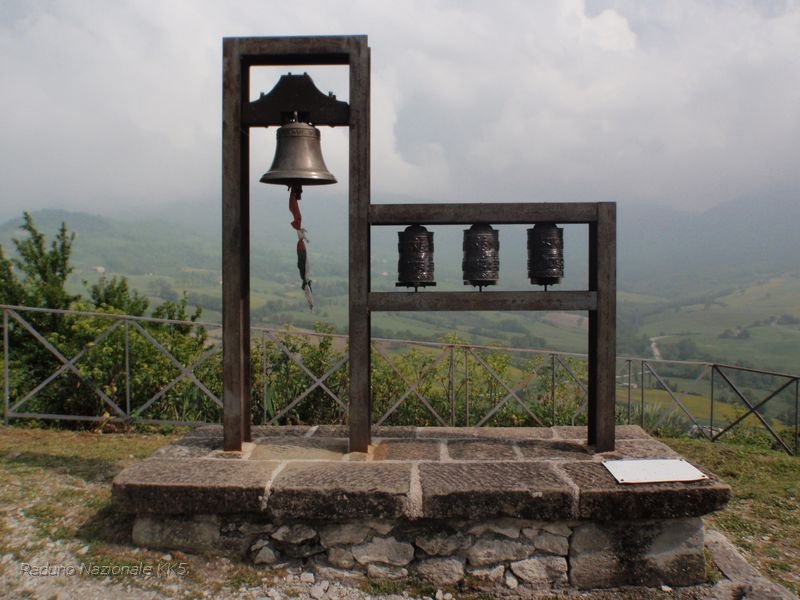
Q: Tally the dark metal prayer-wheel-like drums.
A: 3